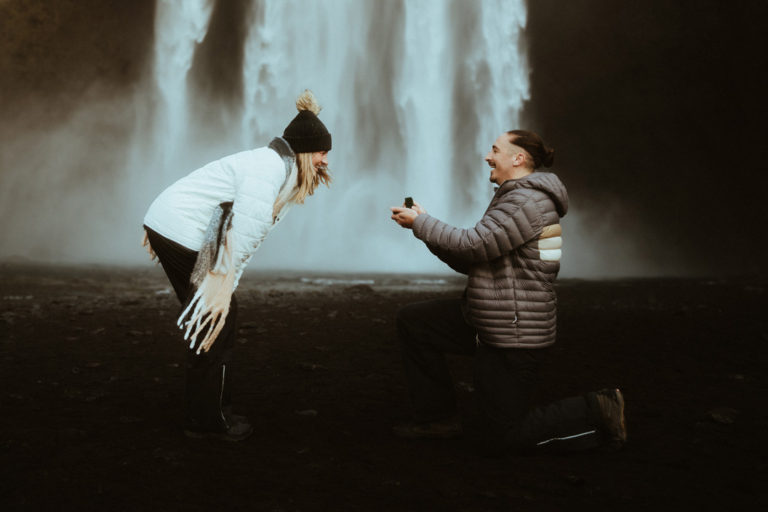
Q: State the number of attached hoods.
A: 1